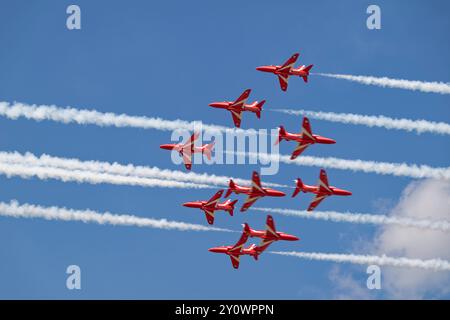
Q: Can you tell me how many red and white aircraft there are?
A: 9